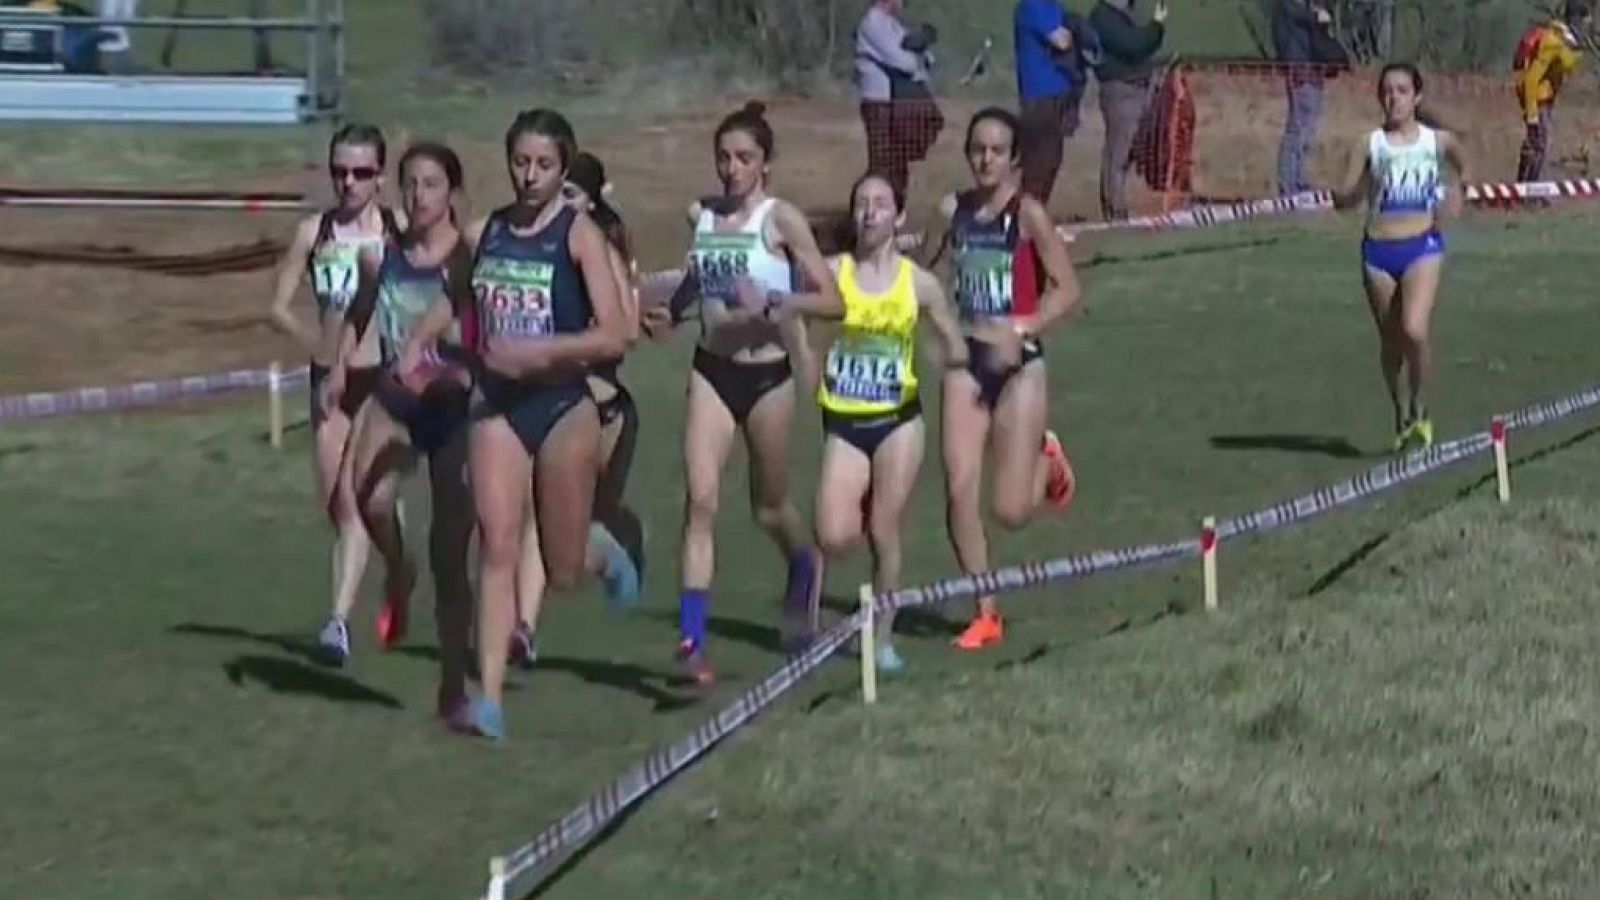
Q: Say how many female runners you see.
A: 8